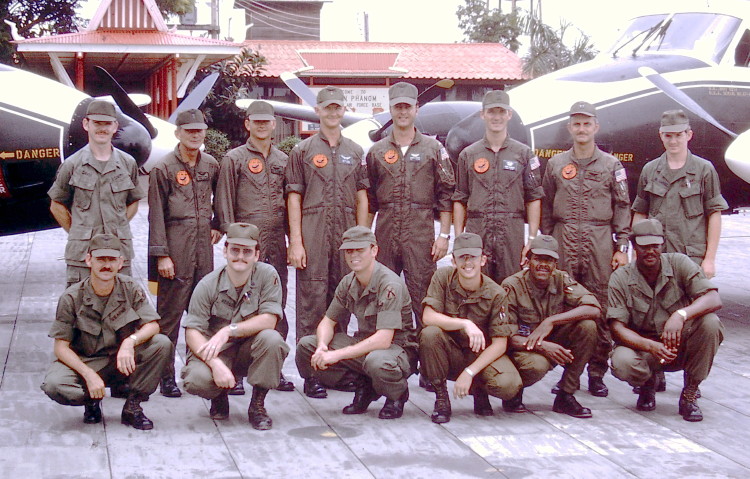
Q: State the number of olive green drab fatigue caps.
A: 14